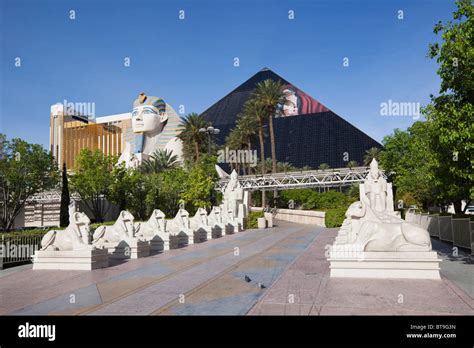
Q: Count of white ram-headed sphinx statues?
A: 8